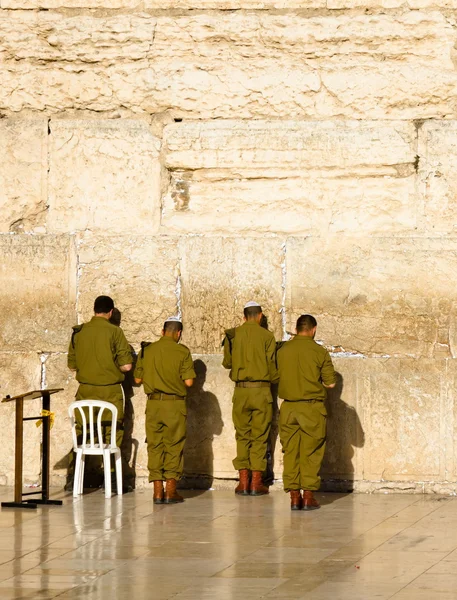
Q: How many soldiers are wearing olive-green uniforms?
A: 4